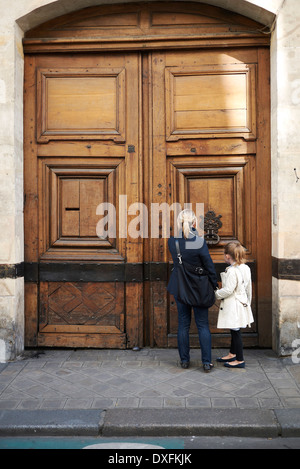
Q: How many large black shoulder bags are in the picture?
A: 1